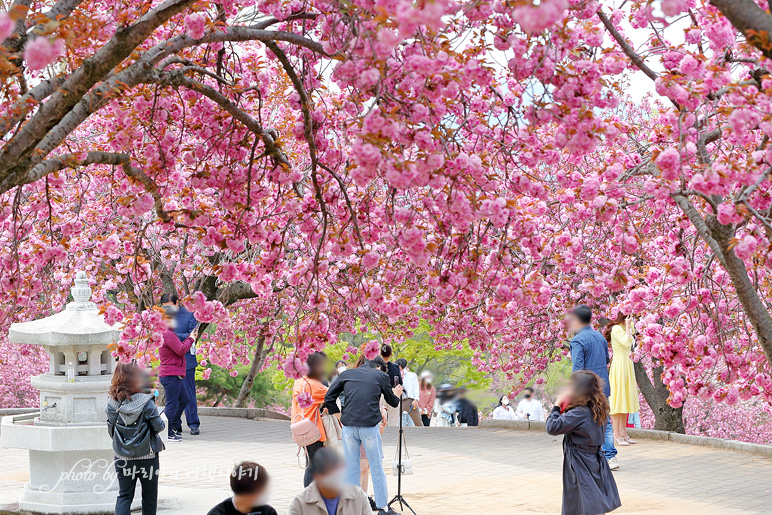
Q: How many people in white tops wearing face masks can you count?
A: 2